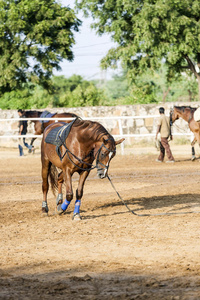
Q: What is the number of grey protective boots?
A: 2